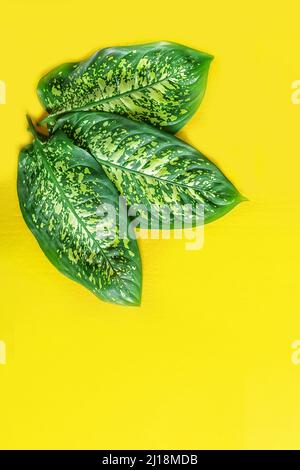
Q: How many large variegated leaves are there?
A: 3